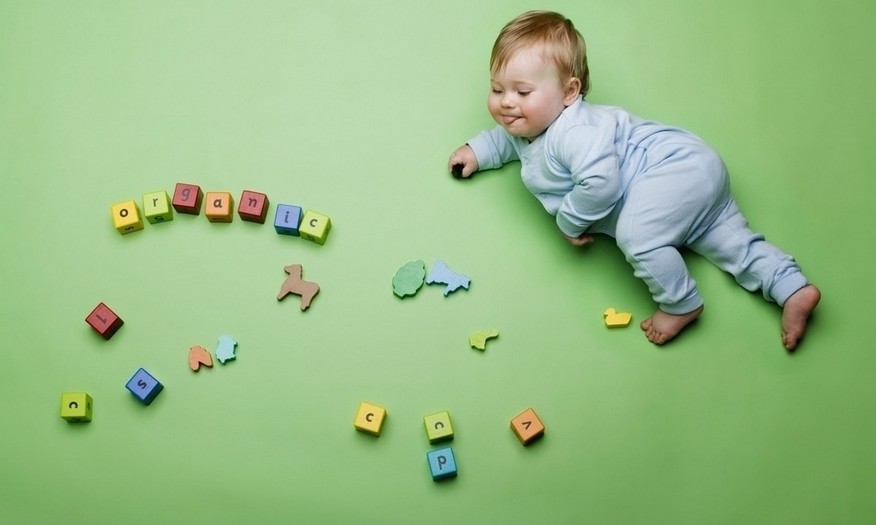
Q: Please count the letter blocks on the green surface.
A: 14